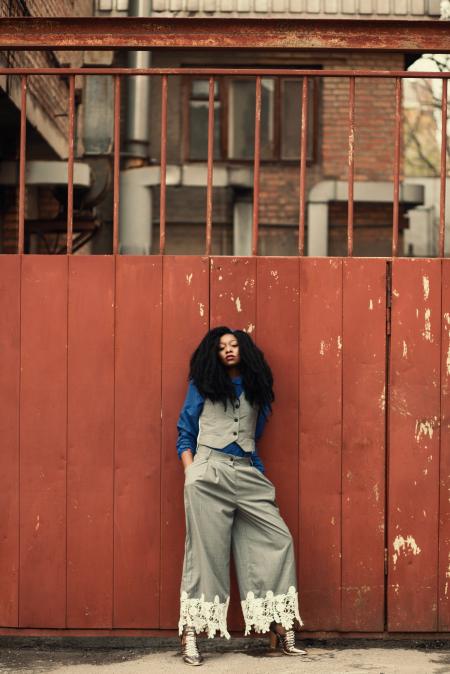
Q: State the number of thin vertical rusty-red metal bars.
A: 10